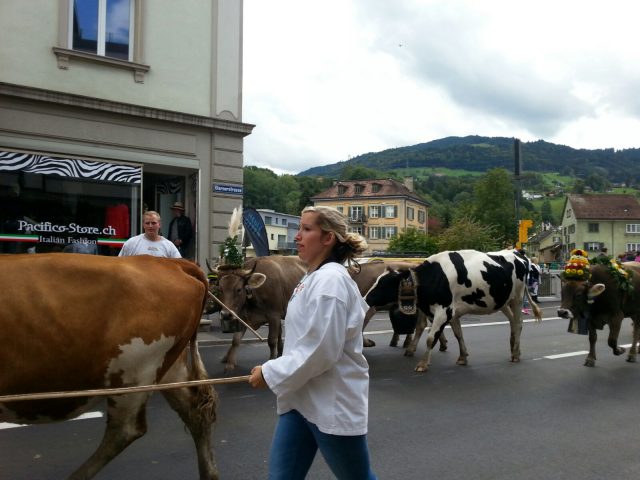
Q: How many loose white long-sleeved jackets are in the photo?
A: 1